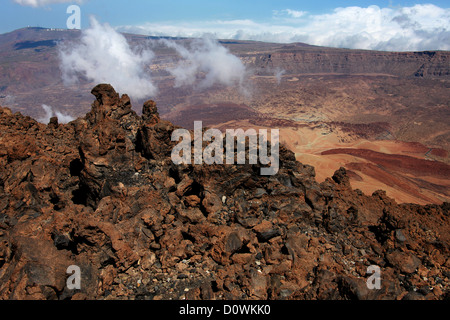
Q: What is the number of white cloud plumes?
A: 3